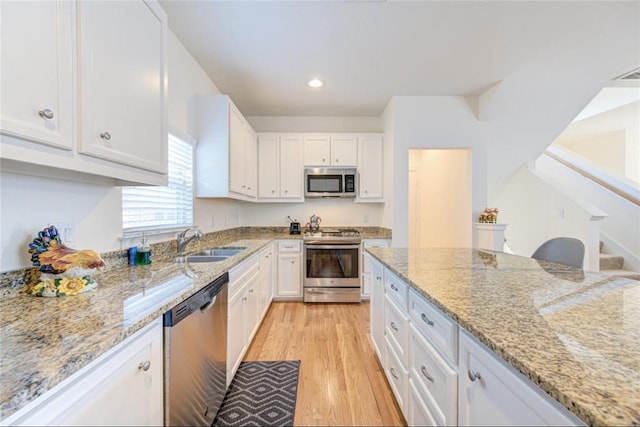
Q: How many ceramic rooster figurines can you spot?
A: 1